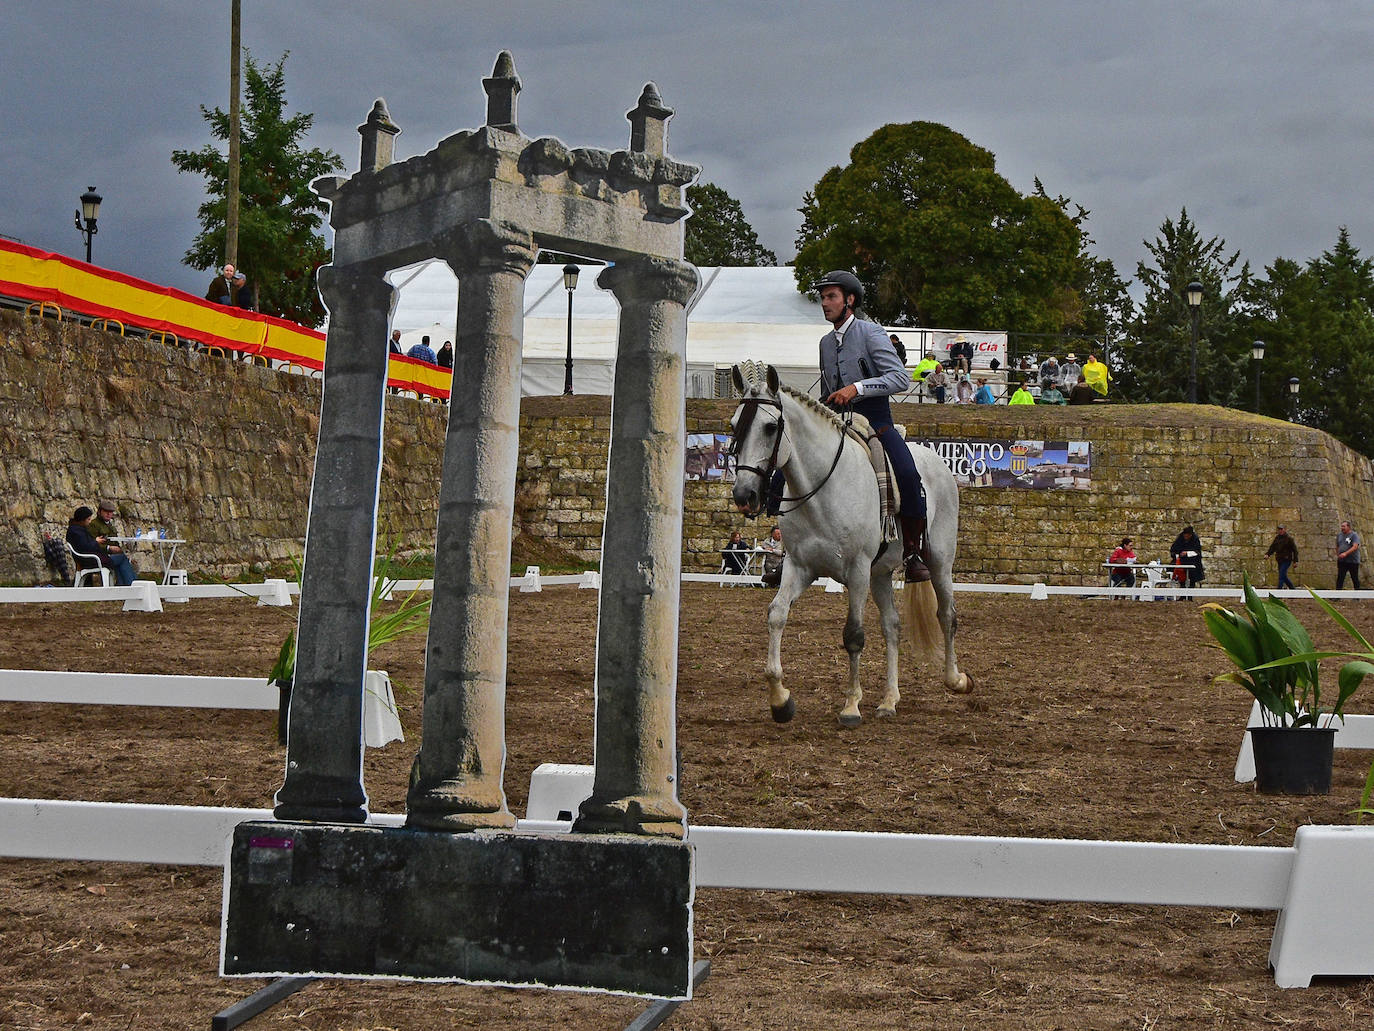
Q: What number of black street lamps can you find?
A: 5